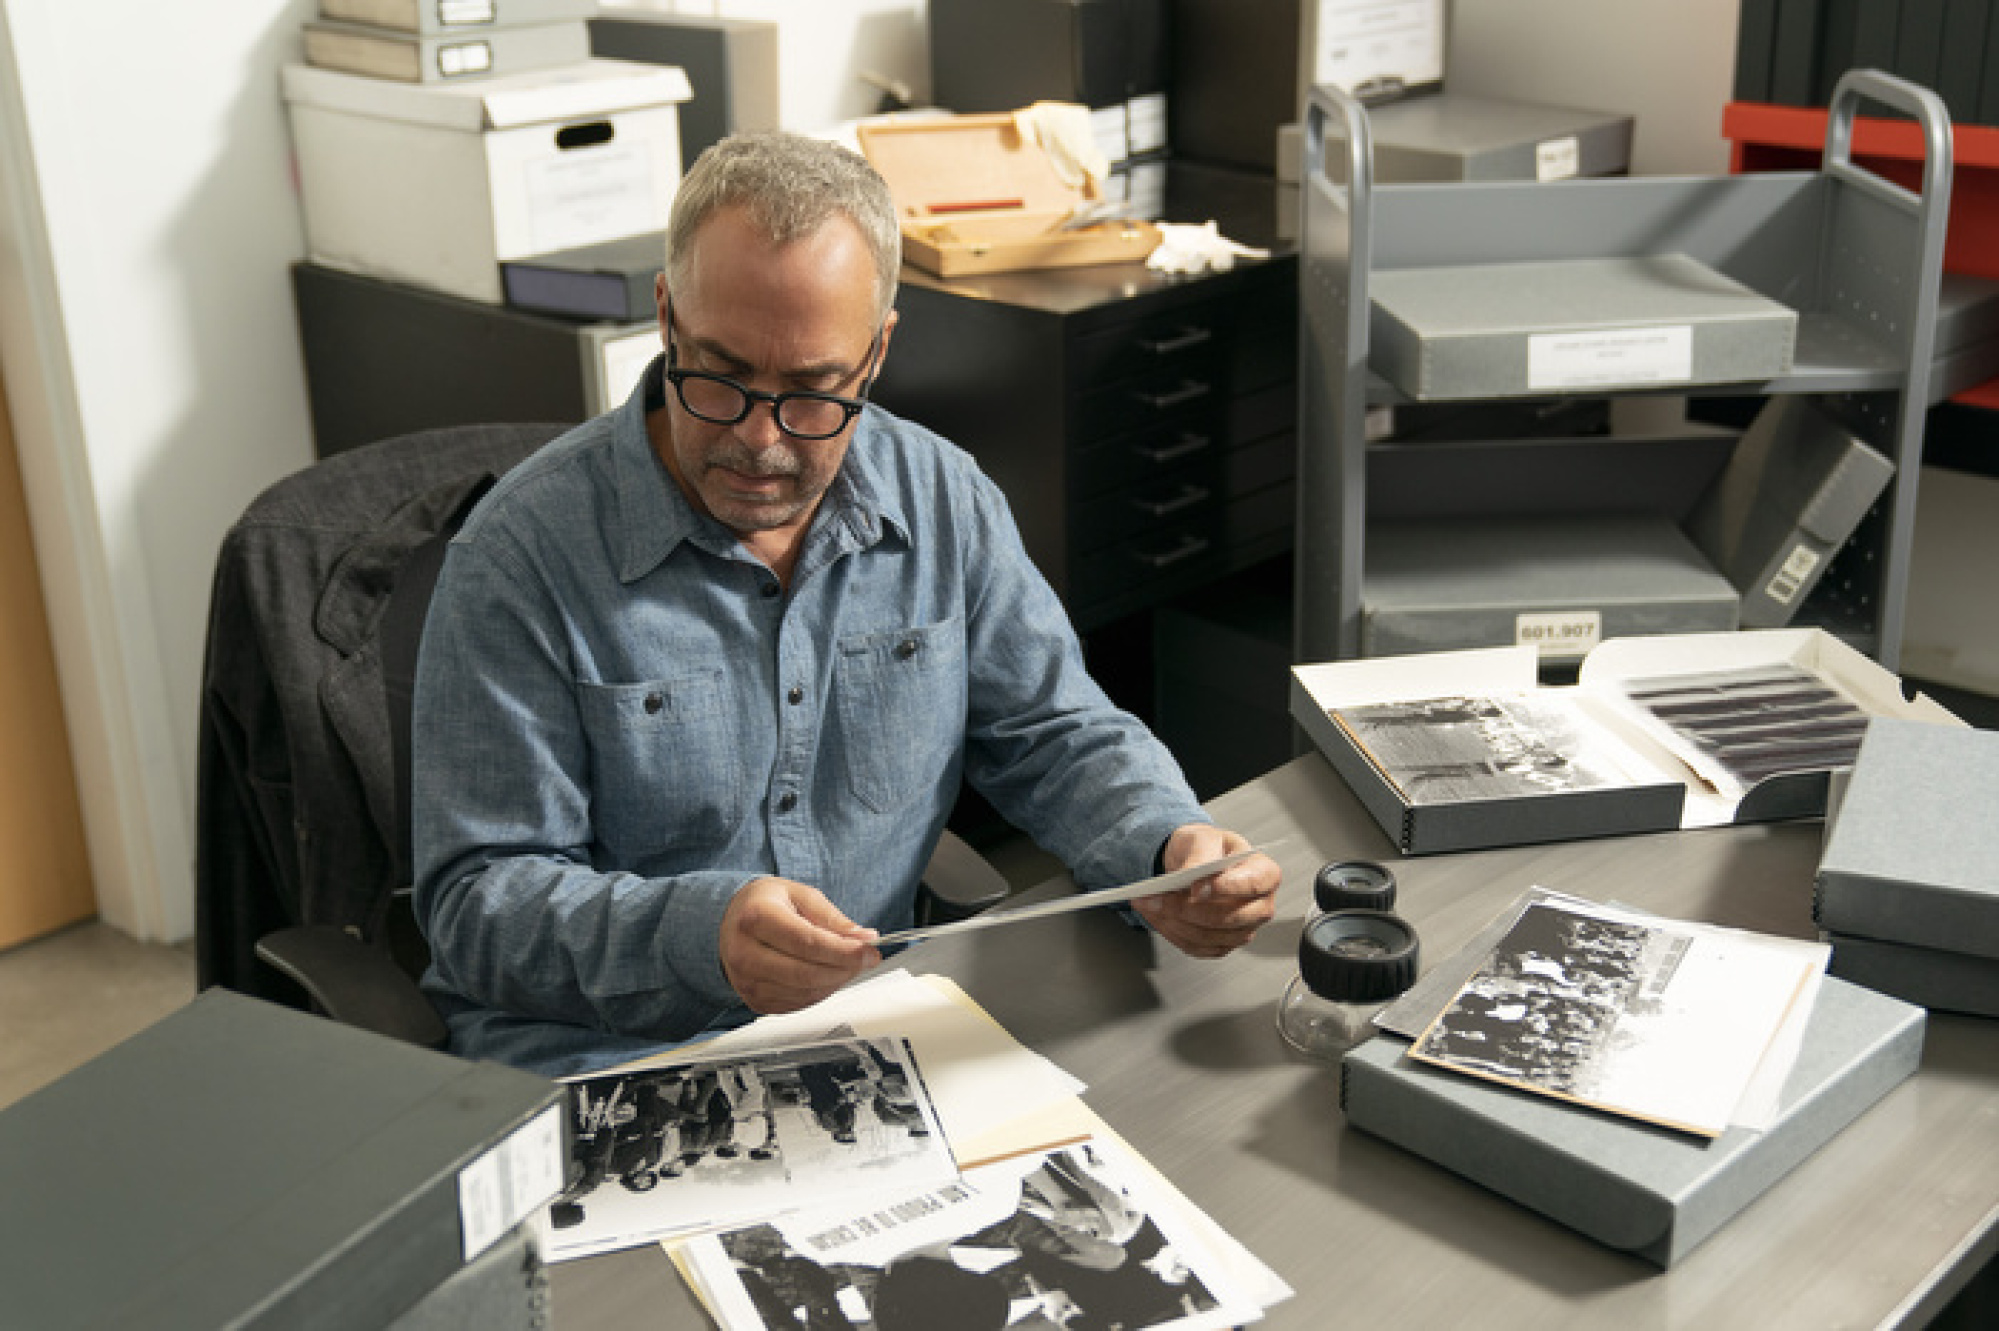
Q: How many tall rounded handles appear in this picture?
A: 2